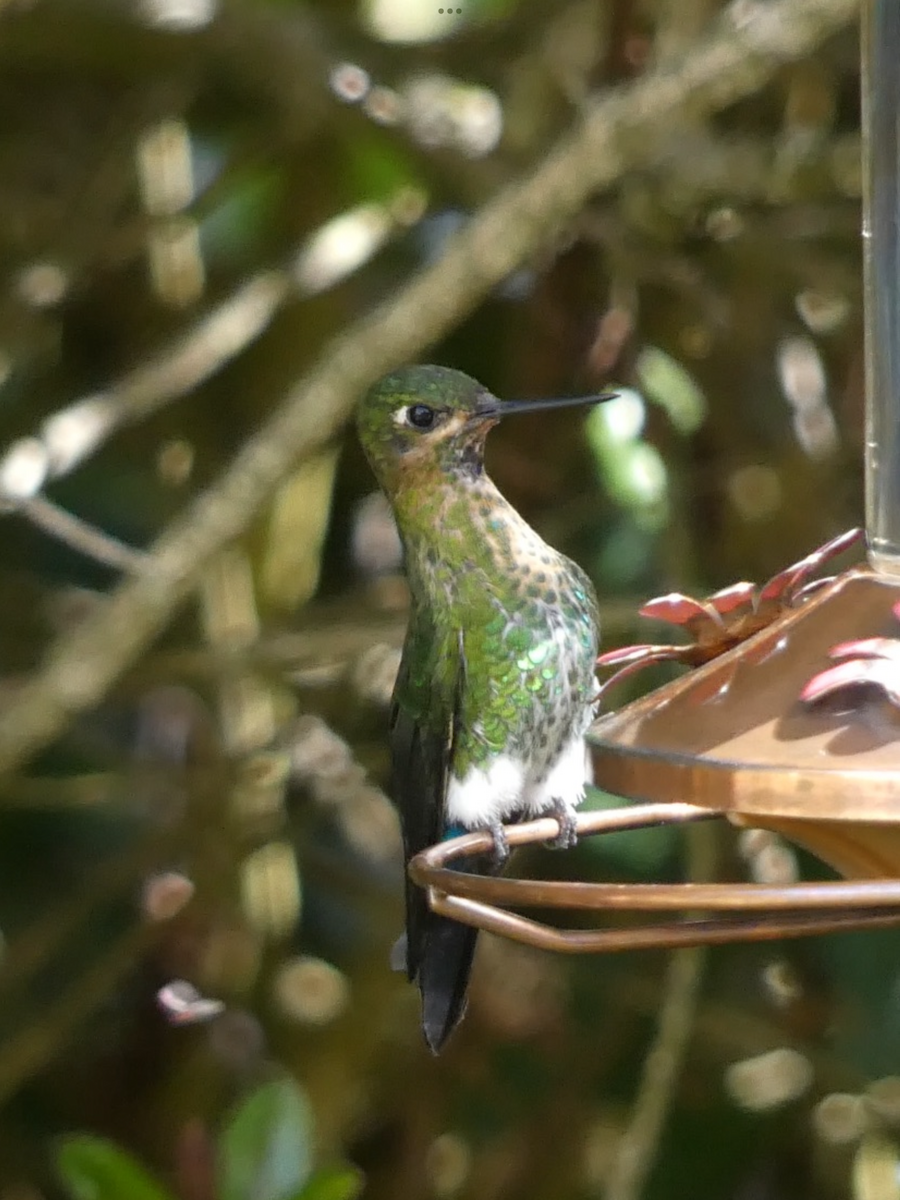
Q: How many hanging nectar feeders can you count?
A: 1